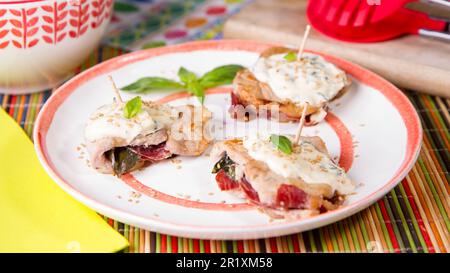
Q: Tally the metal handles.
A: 2